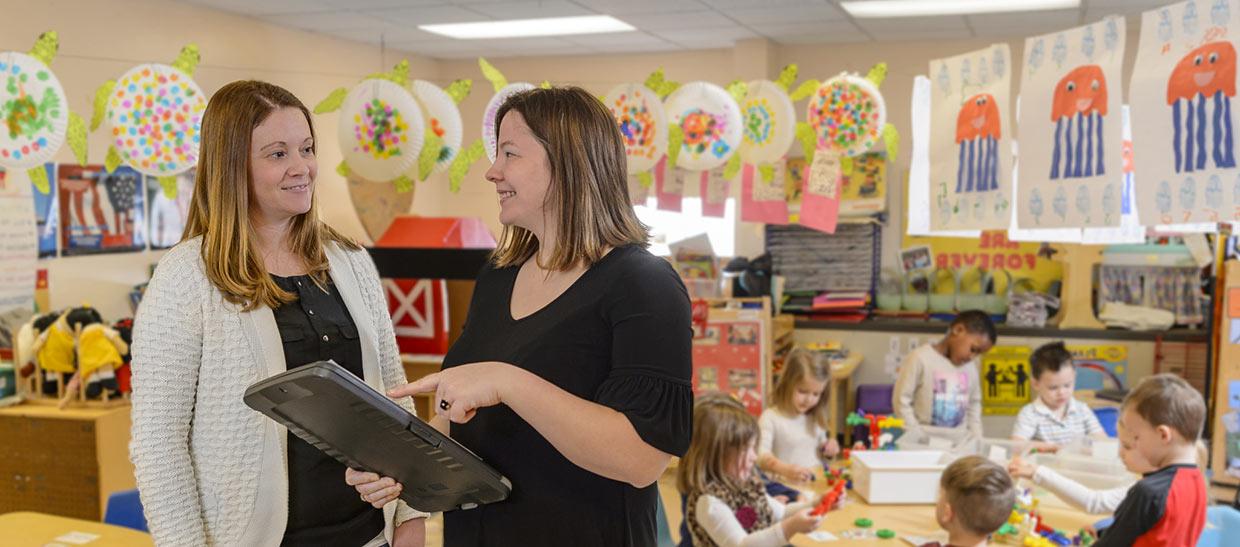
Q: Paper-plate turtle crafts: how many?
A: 9